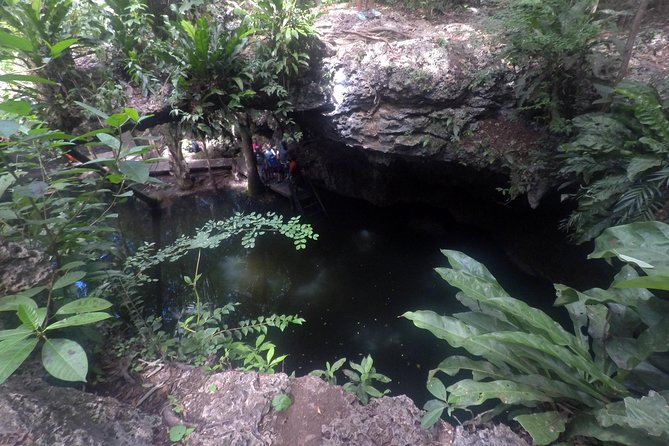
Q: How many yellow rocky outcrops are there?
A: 0